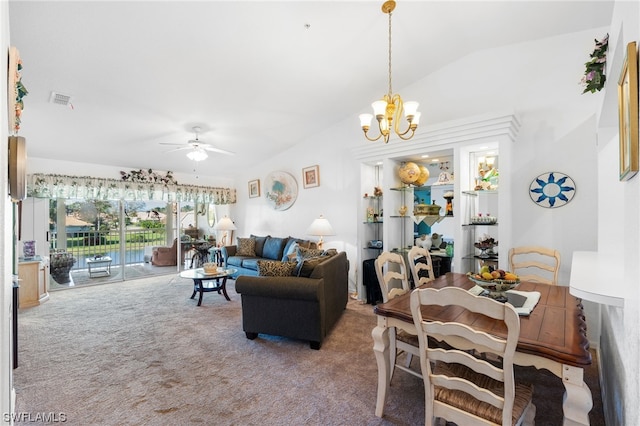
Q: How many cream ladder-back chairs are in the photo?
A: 4